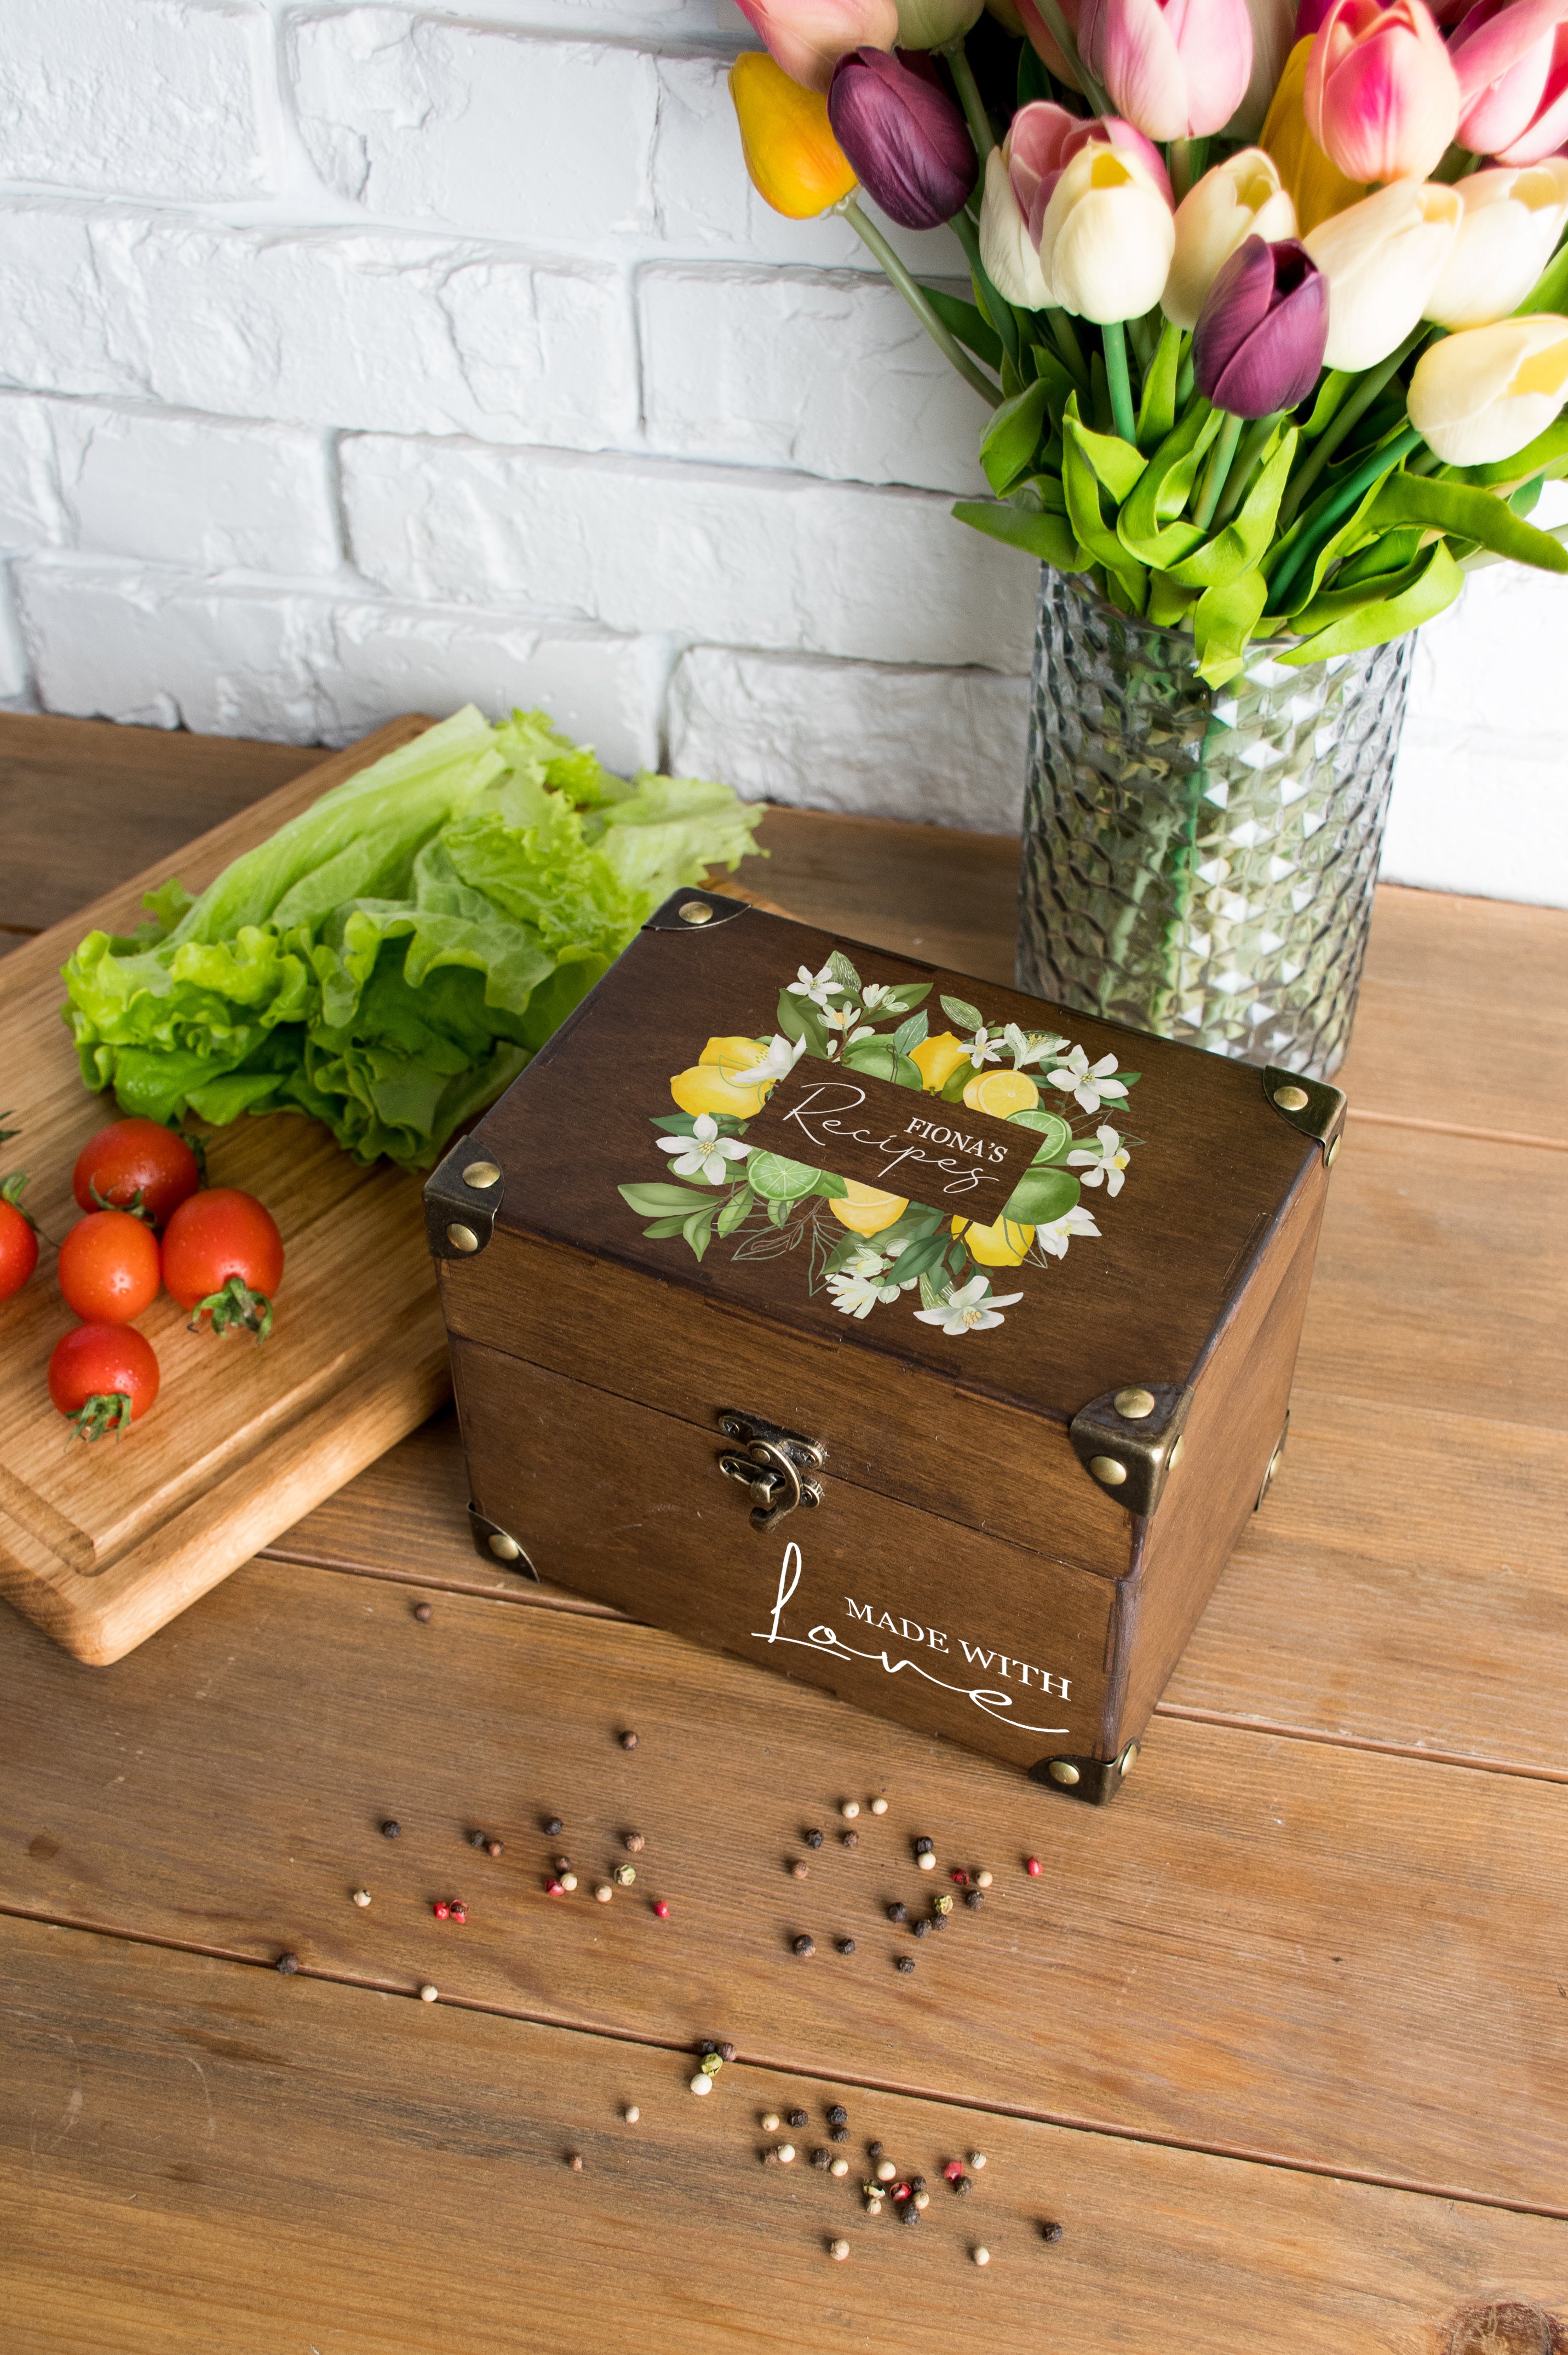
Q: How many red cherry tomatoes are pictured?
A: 5